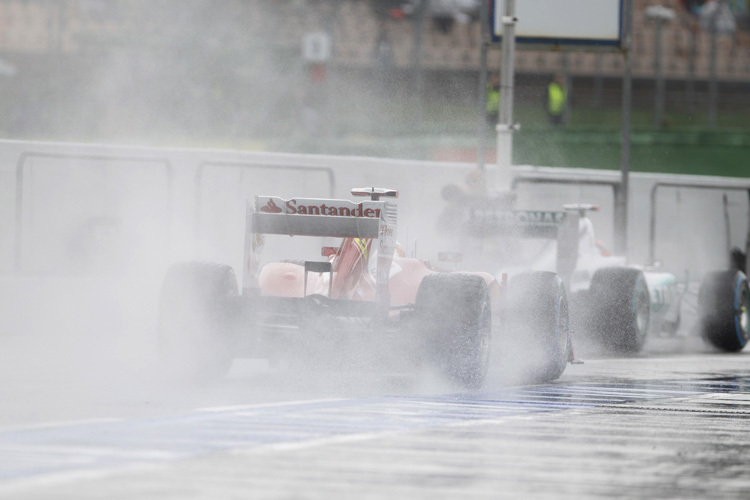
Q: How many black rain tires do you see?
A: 5